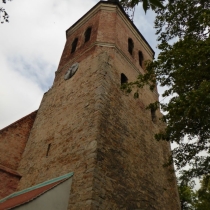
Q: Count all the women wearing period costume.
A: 0